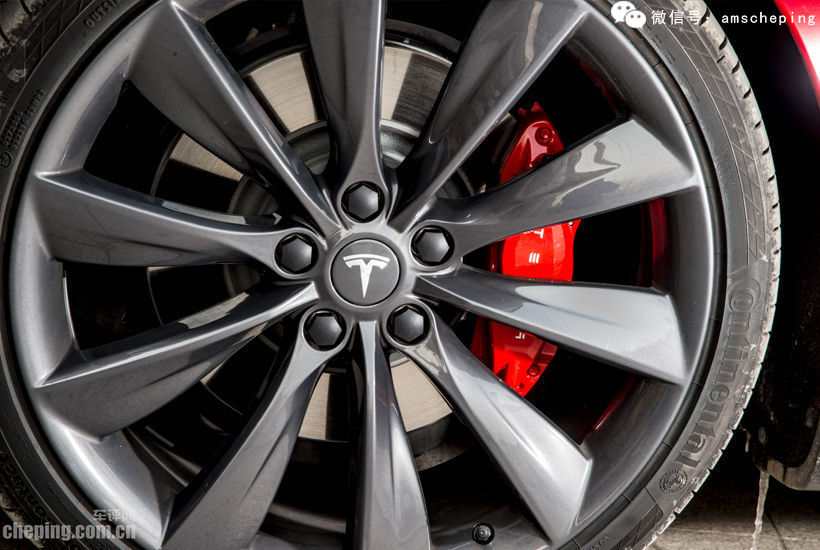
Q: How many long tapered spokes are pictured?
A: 10